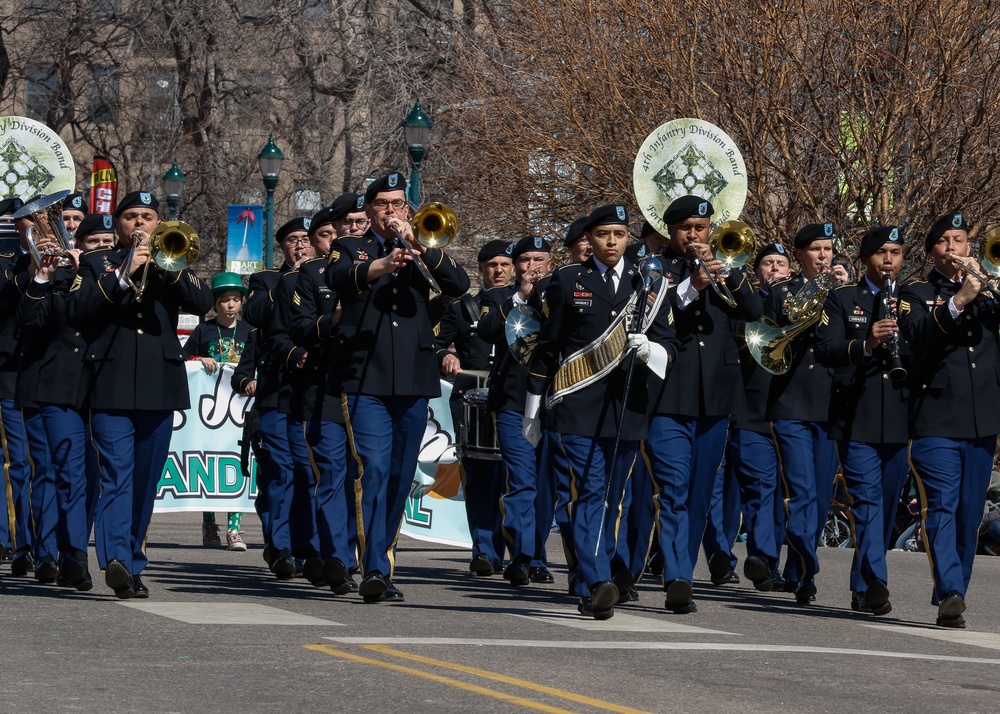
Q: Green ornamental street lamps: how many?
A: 3